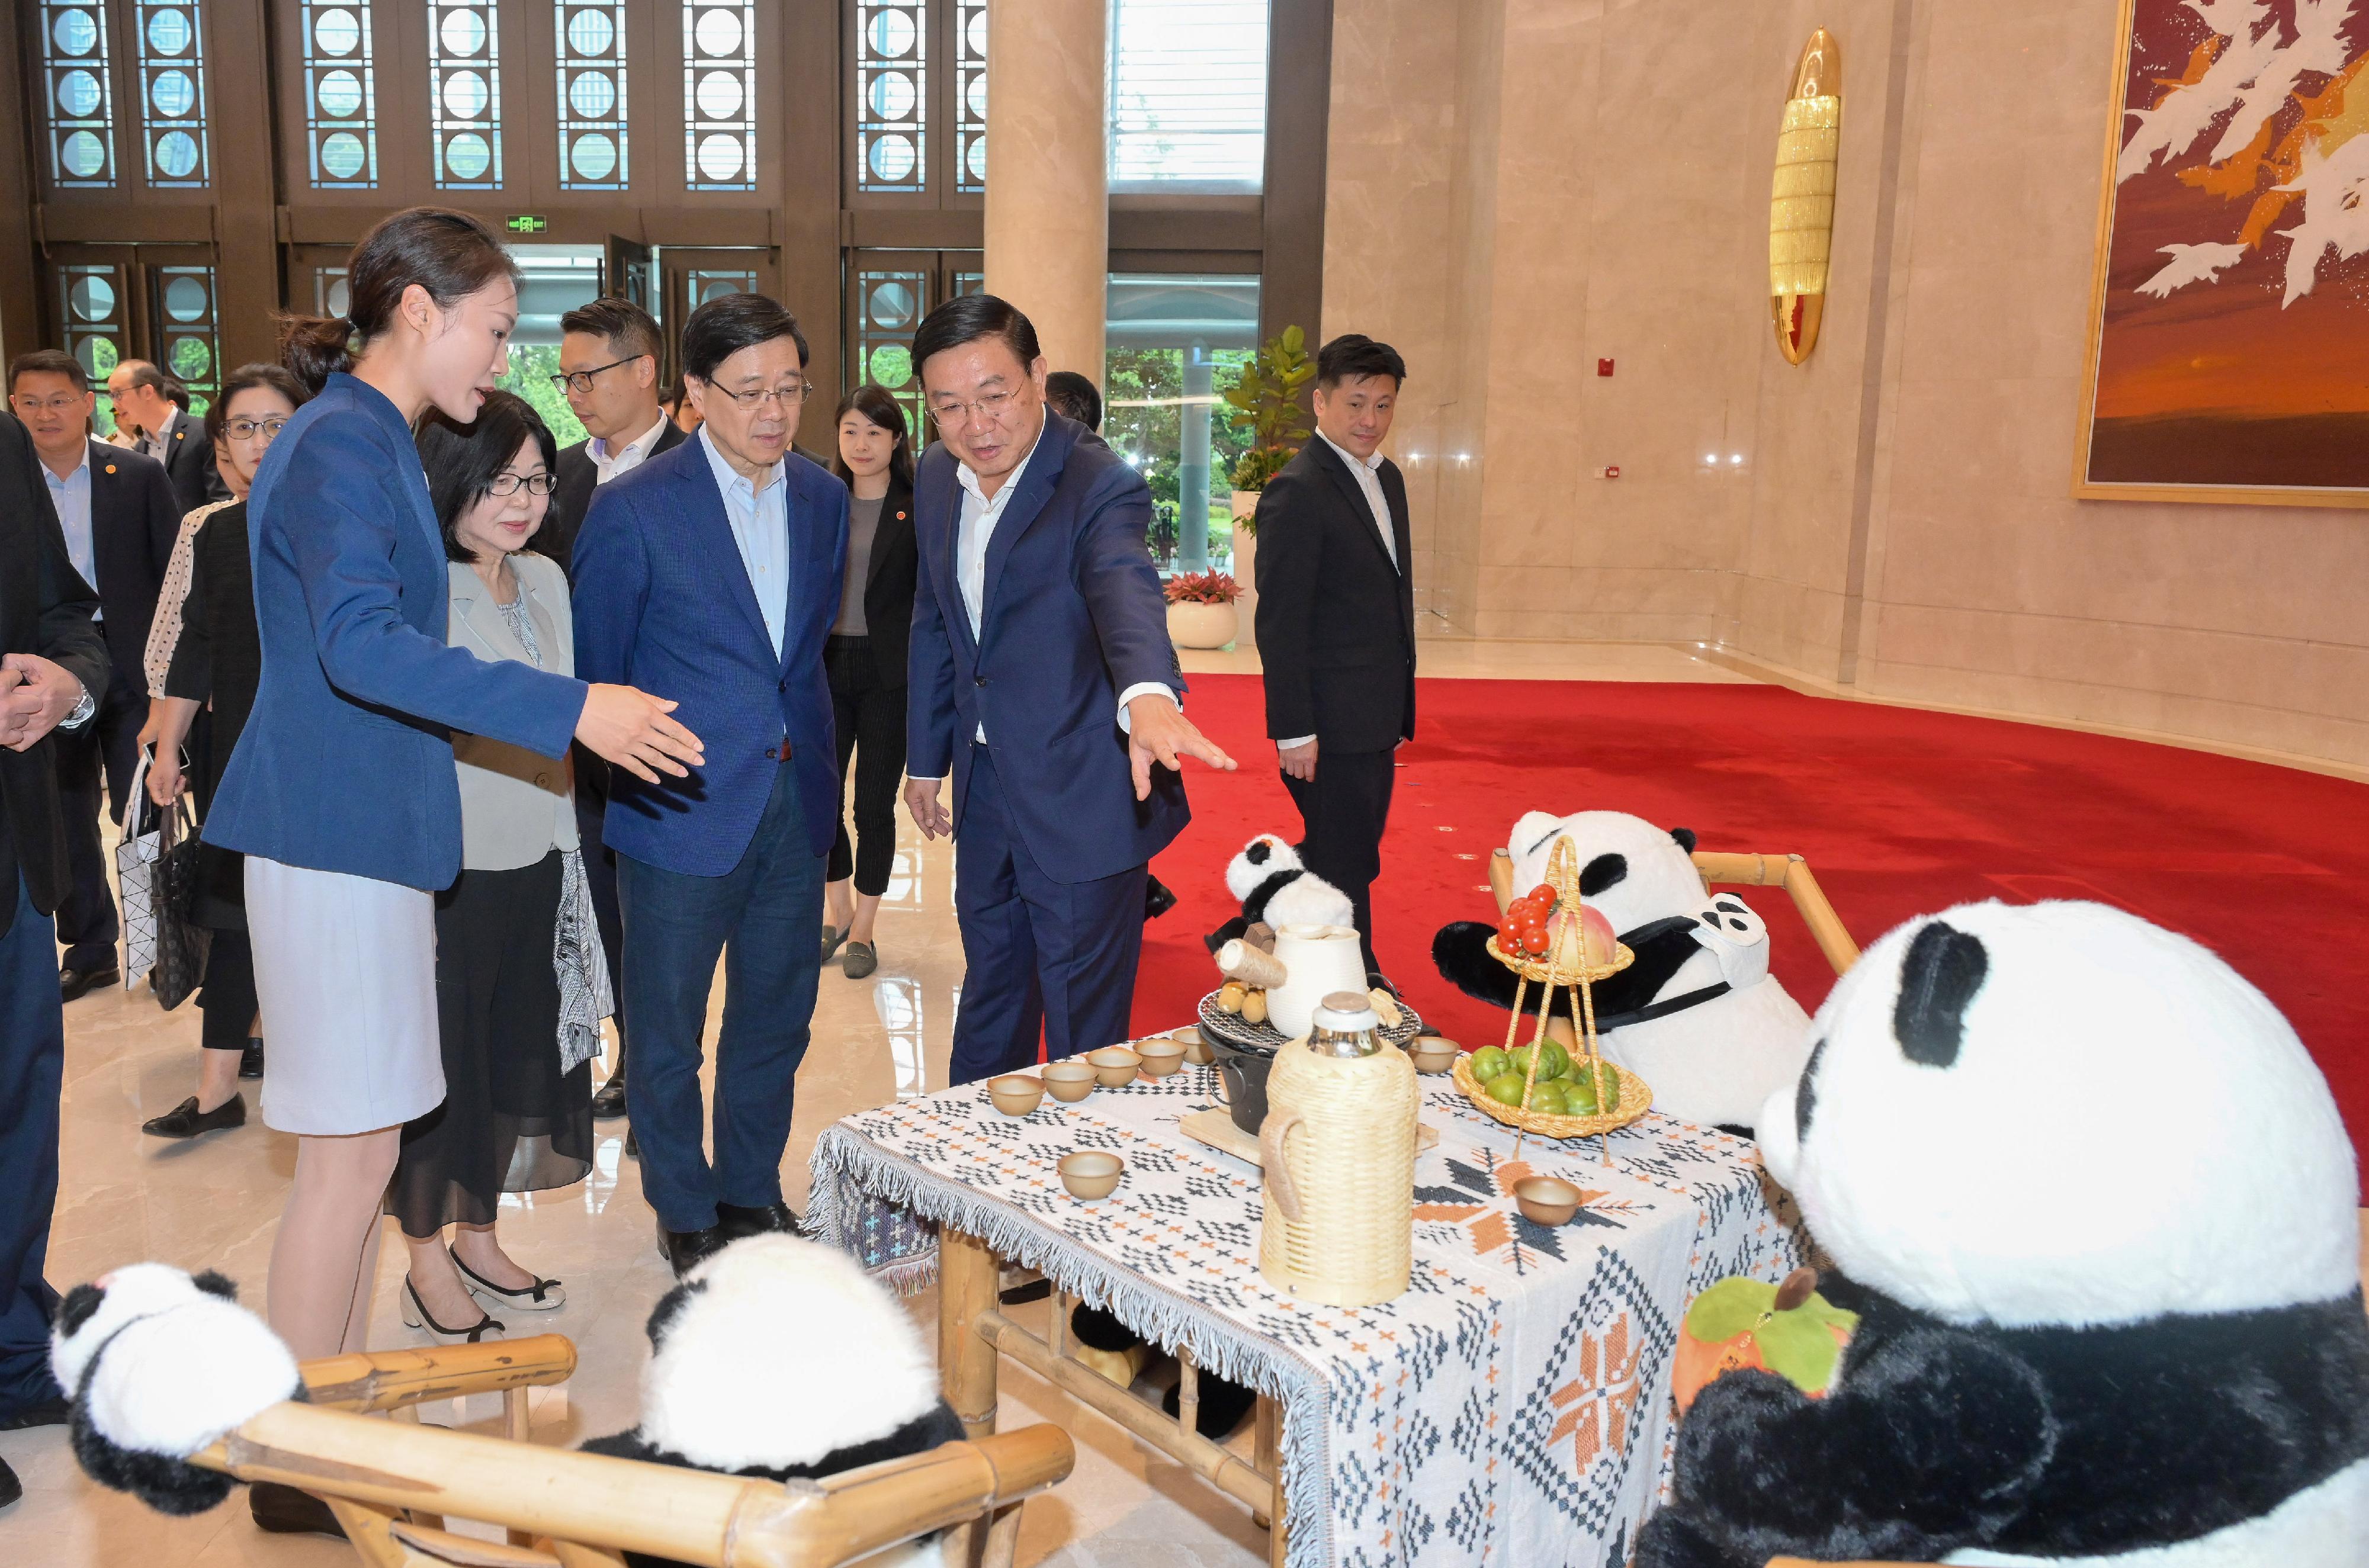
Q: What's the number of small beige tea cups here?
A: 8